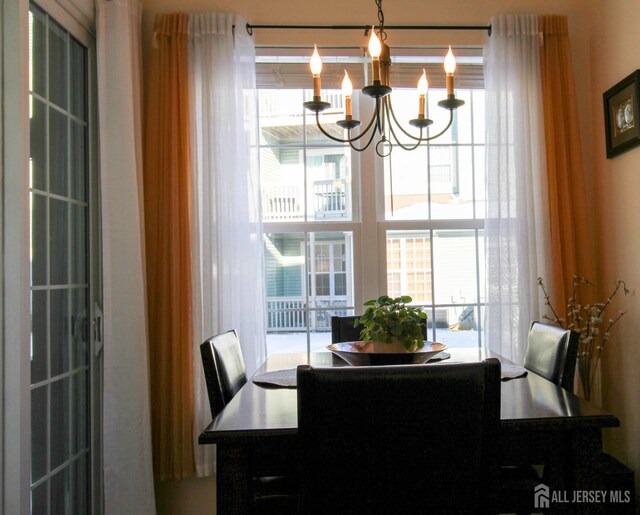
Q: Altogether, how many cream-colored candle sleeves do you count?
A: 5